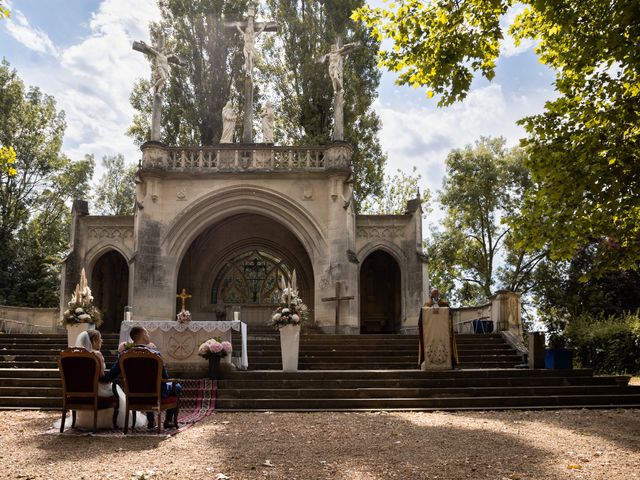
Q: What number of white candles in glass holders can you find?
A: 2